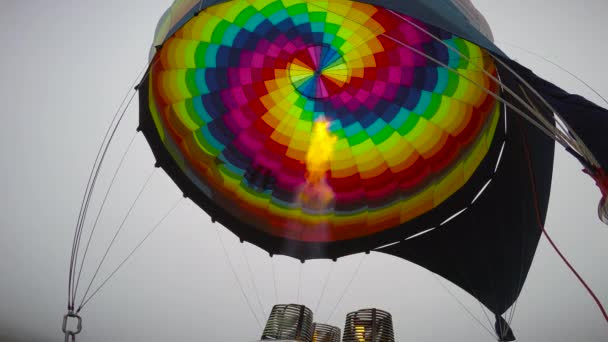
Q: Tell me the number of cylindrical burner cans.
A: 3